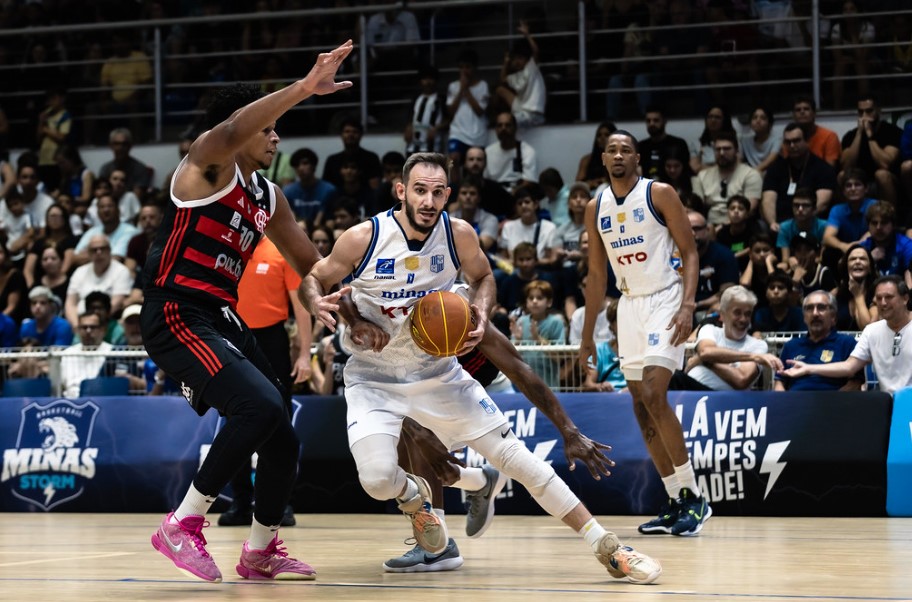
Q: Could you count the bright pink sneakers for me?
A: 2